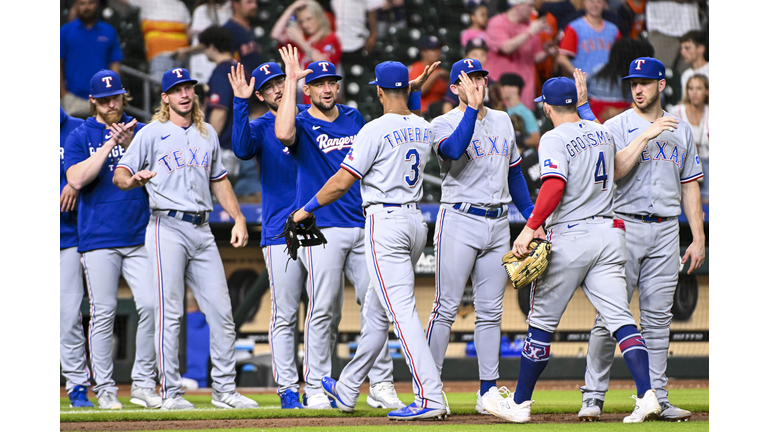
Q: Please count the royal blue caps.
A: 8